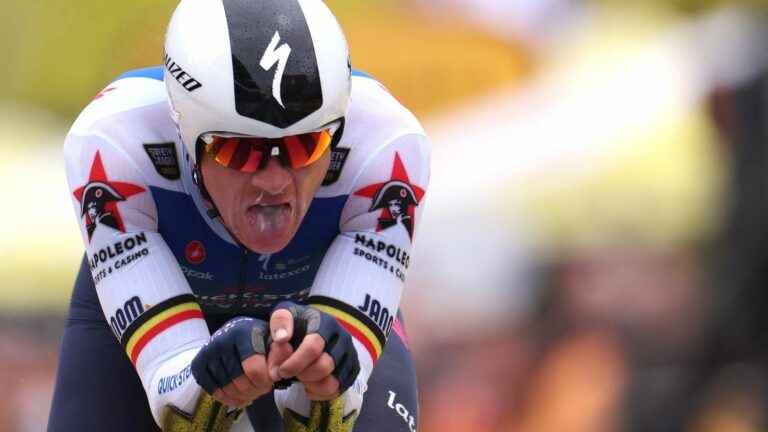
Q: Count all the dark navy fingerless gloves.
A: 2